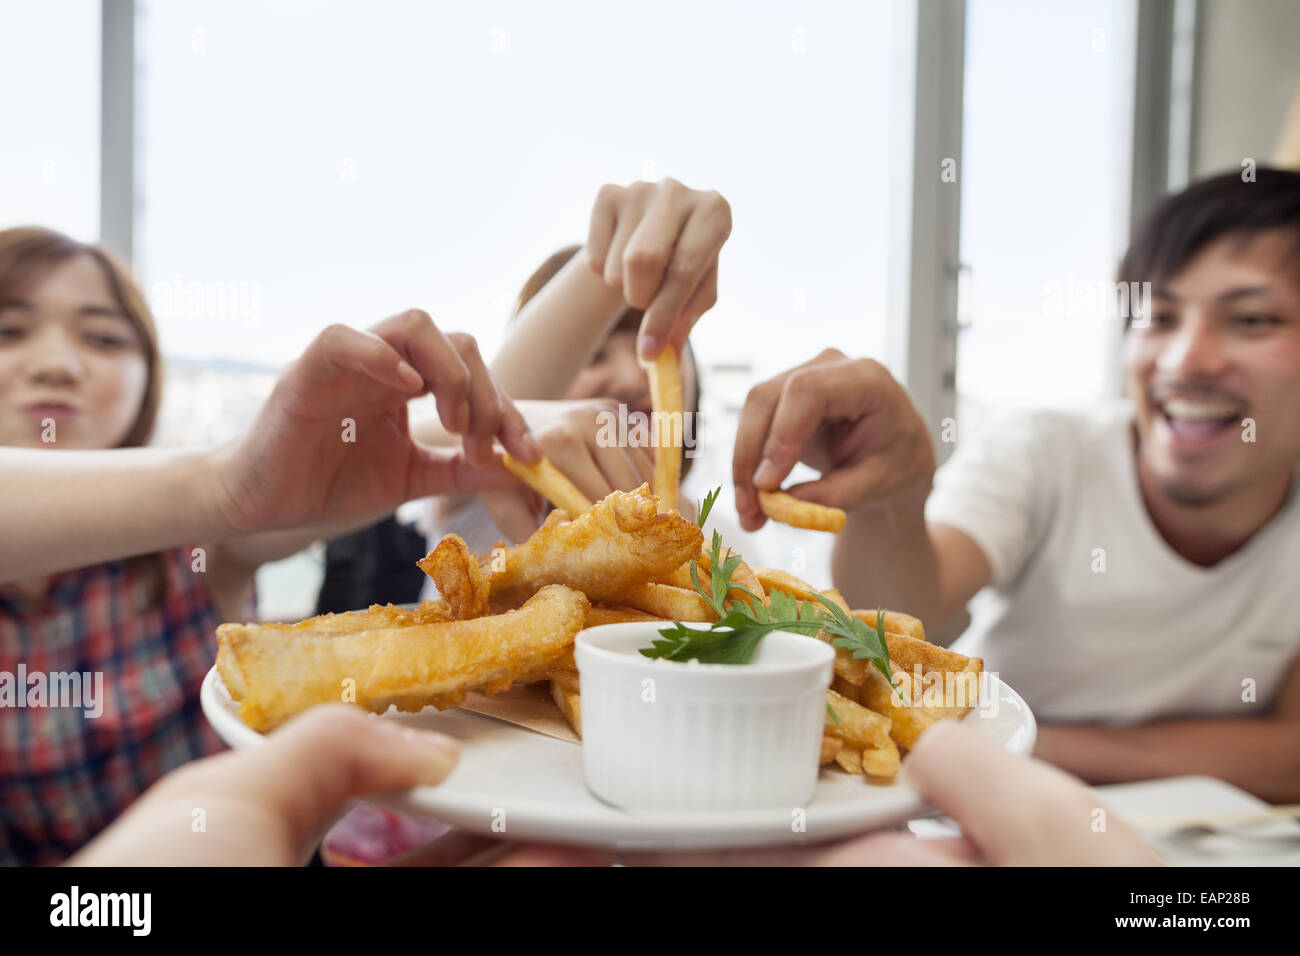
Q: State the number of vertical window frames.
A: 3